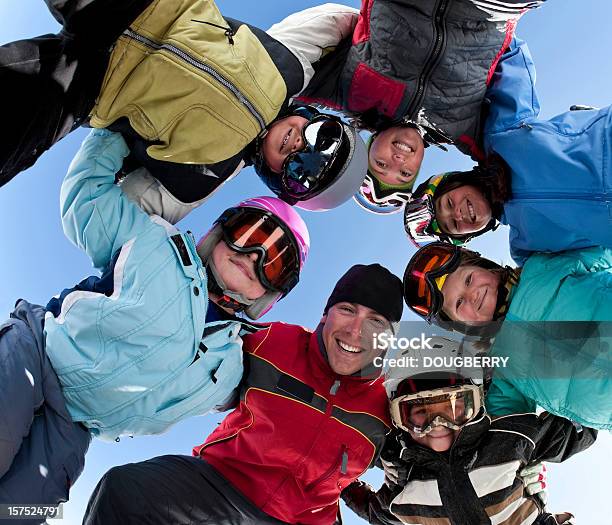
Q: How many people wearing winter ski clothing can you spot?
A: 7